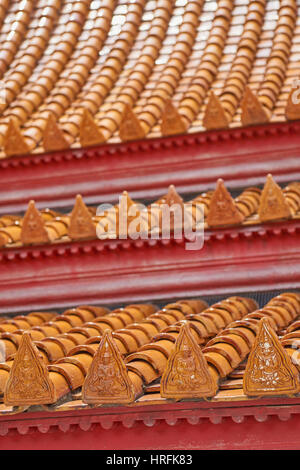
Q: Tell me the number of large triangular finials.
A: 4